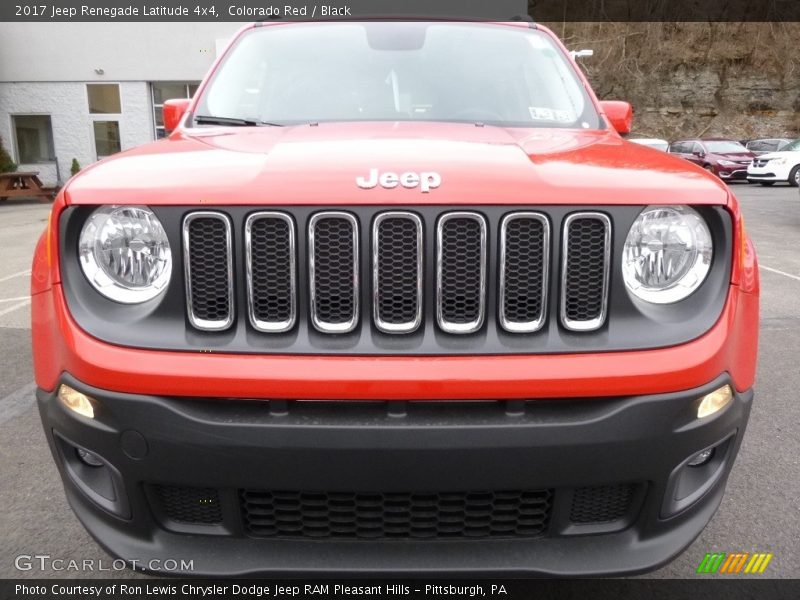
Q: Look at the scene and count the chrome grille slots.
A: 7